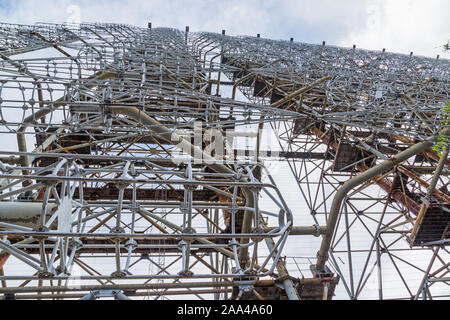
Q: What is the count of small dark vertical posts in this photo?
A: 10